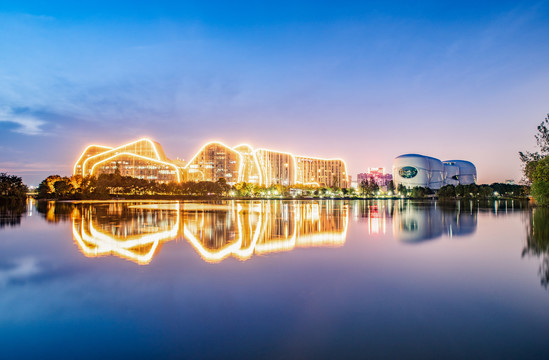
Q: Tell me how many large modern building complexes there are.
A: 2